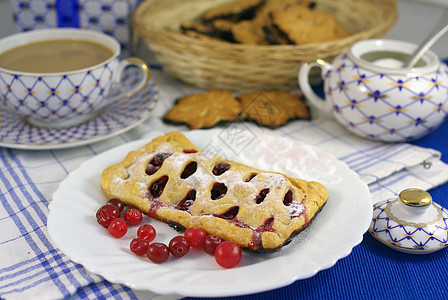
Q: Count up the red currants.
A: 11